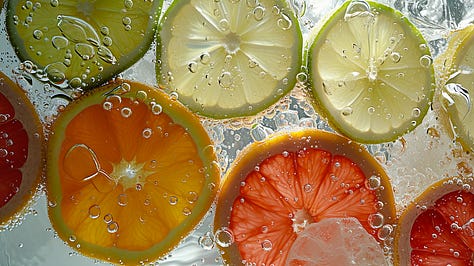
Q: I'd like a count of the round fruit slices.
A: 8